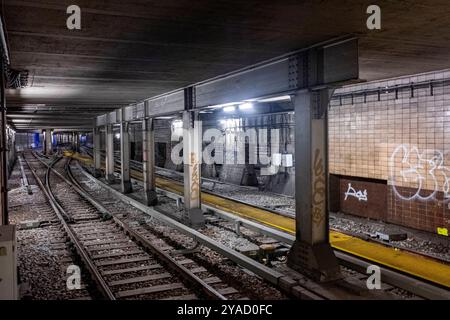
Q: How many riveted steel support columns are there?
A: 6